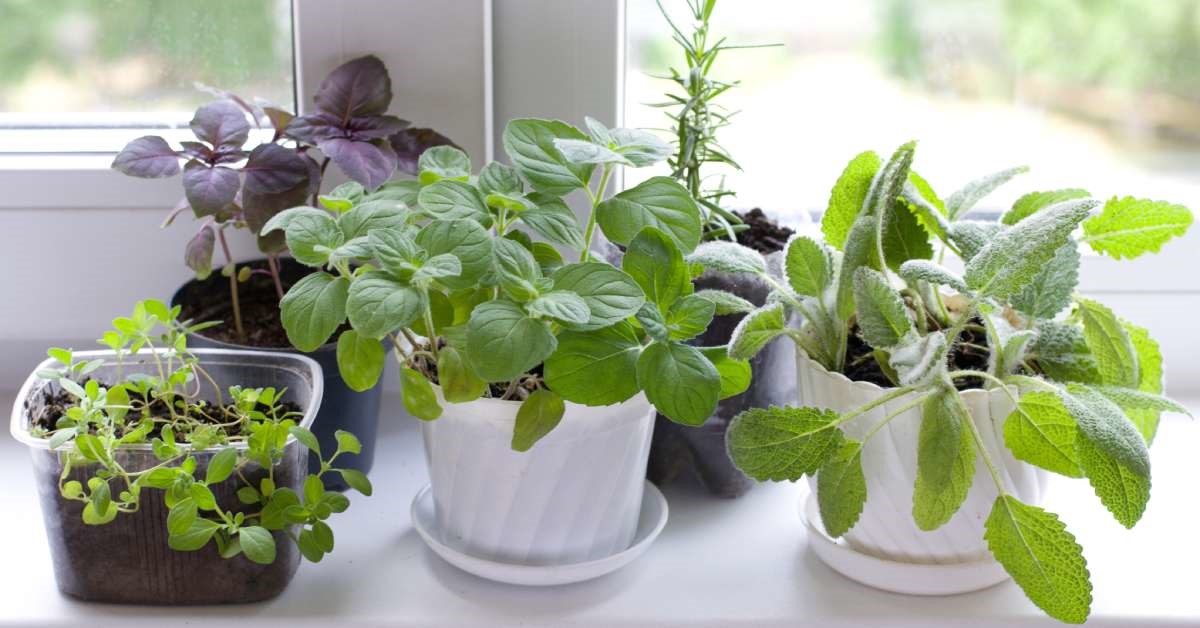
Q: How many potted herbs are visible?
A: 5